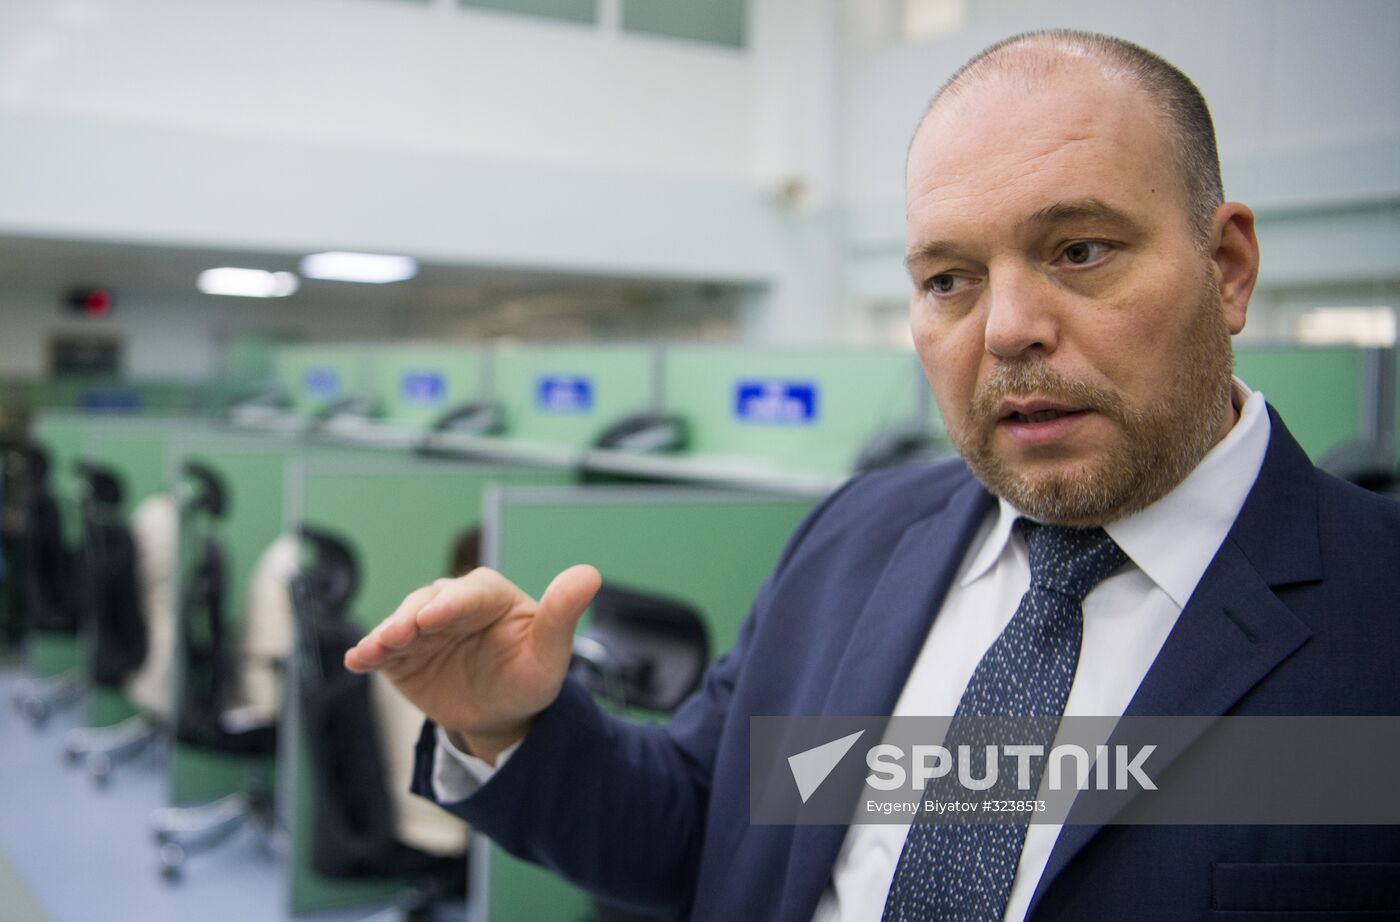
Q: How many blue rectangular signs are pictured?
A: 4